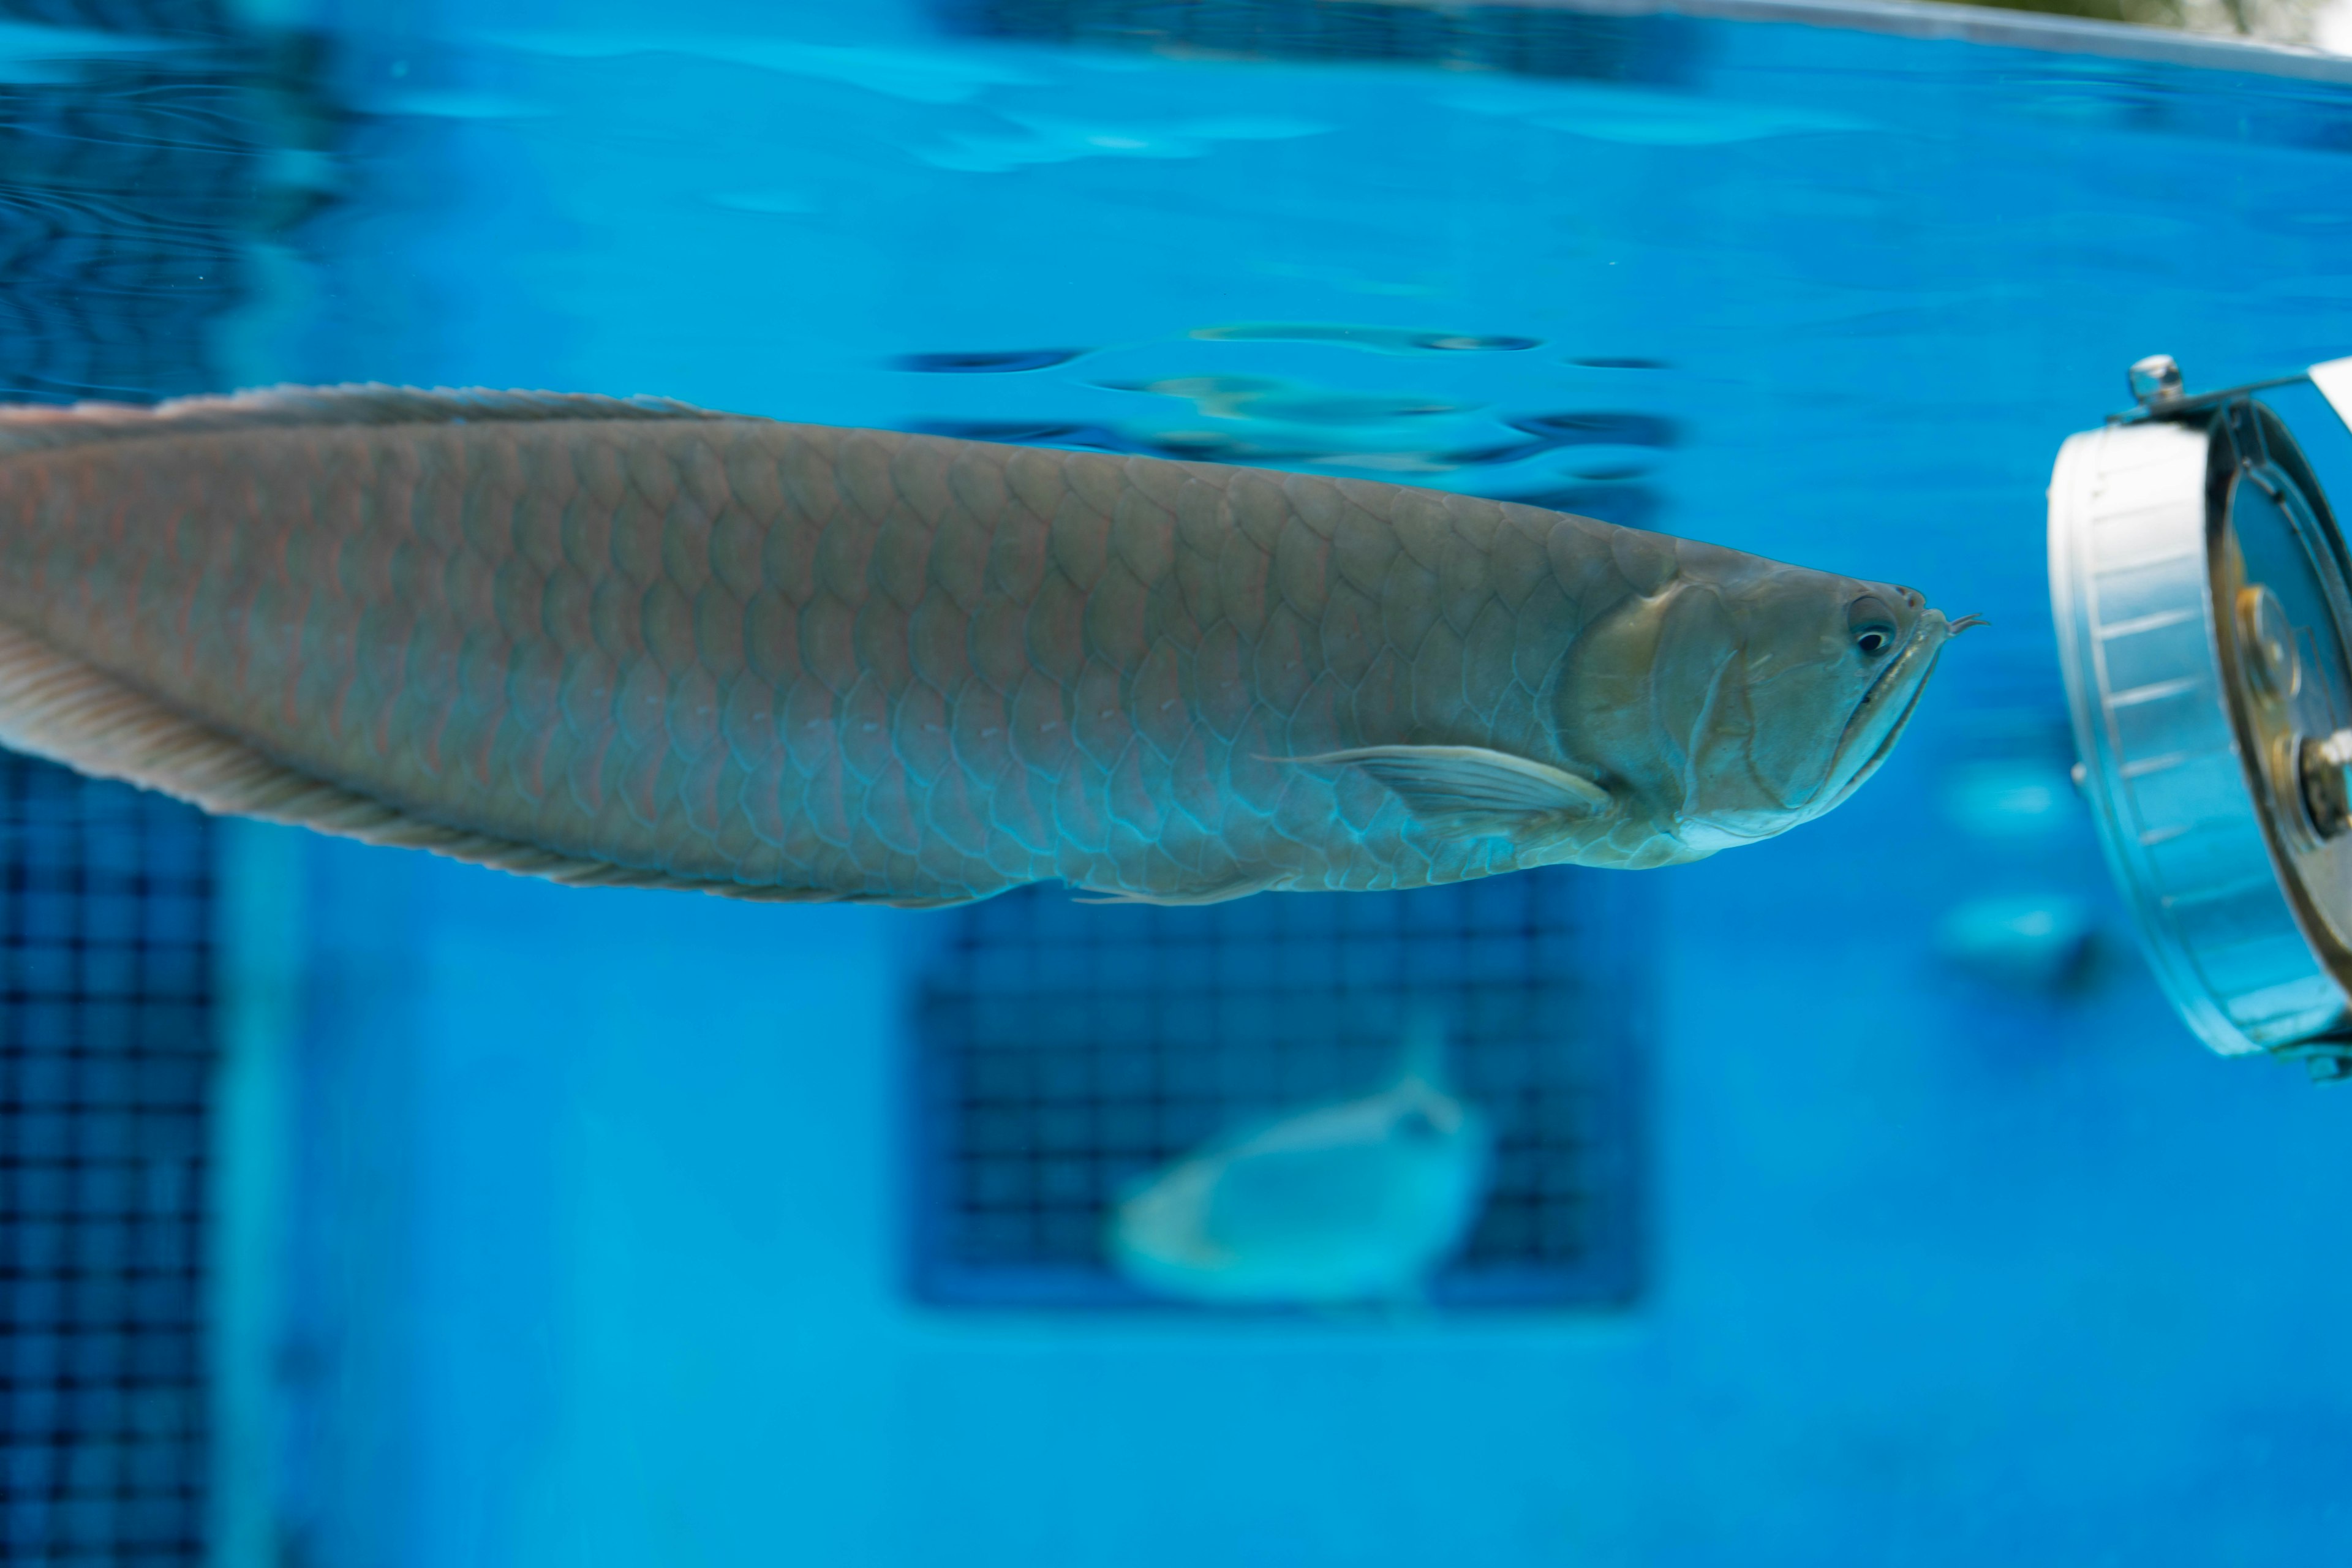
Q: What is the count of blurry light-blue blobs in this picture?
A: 3